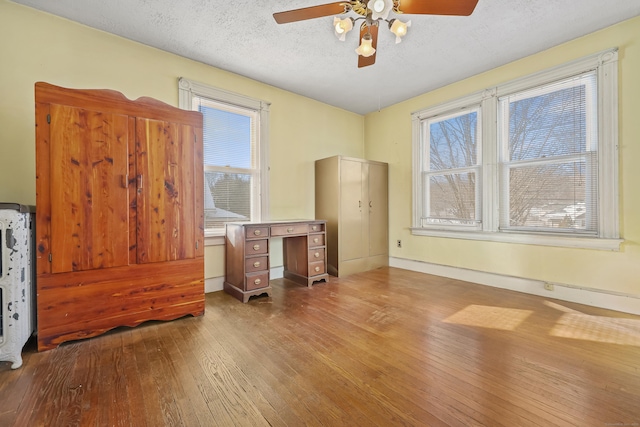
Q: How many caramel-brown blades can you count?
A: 3